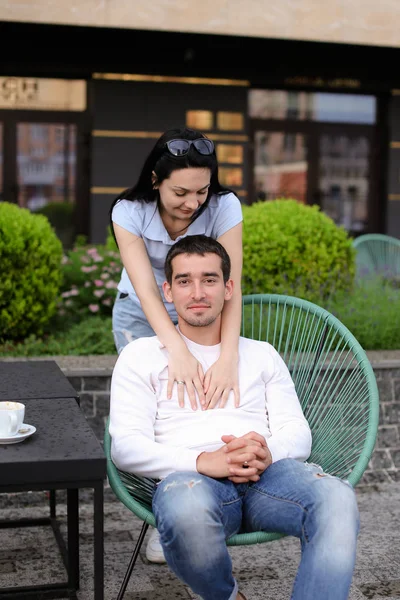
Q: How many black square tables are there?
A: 2